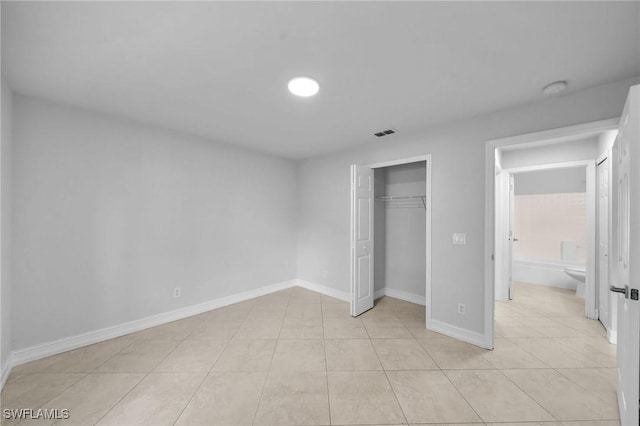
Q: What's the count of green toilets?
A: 0